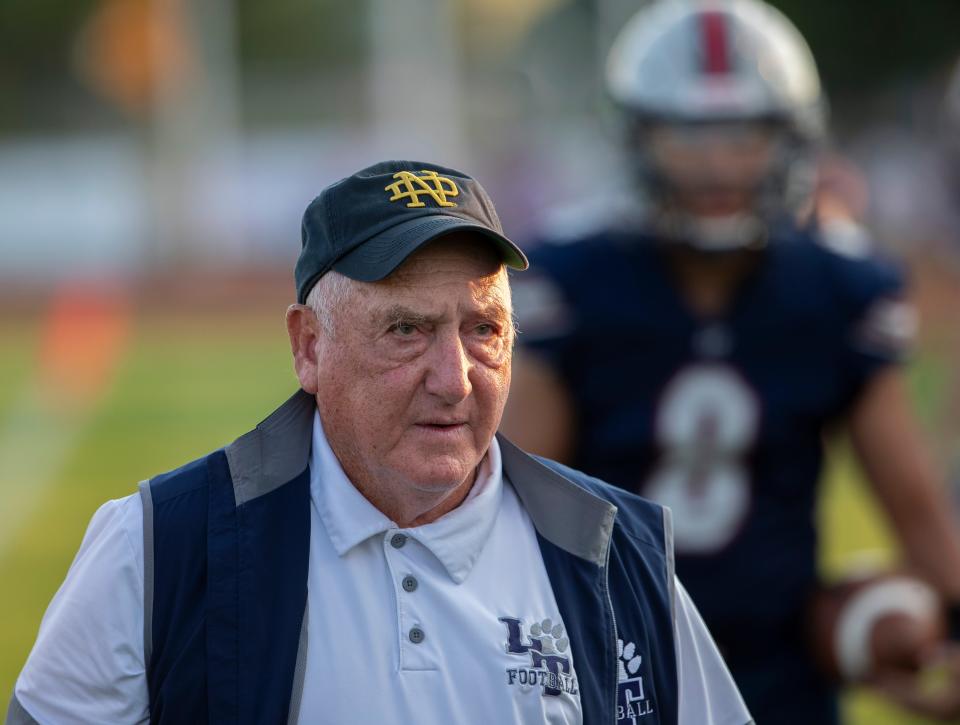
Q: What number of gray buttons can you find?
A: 3